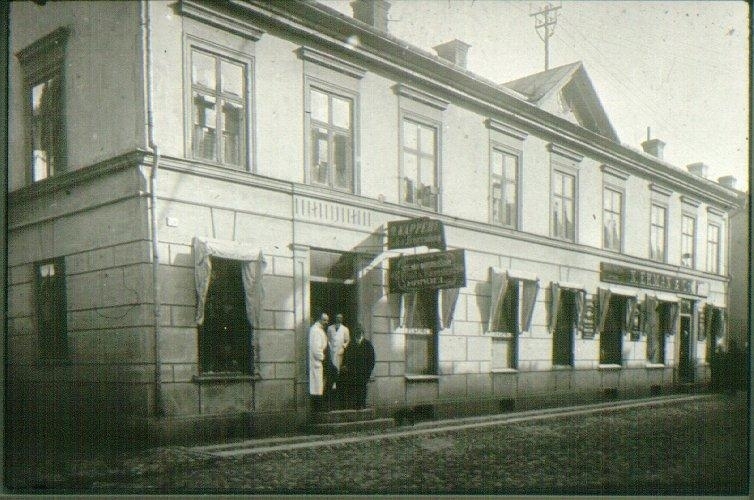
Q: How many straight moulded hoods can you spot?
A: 10